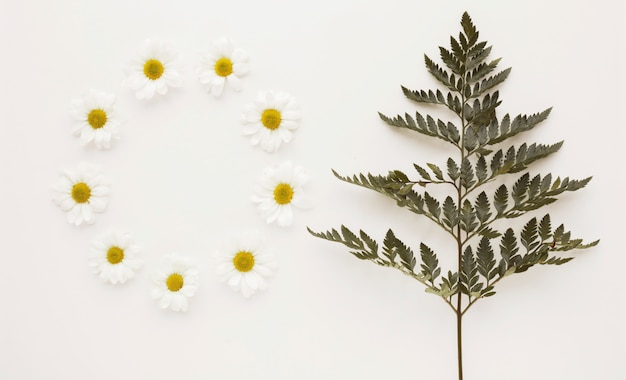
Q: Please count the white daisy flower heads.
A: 9